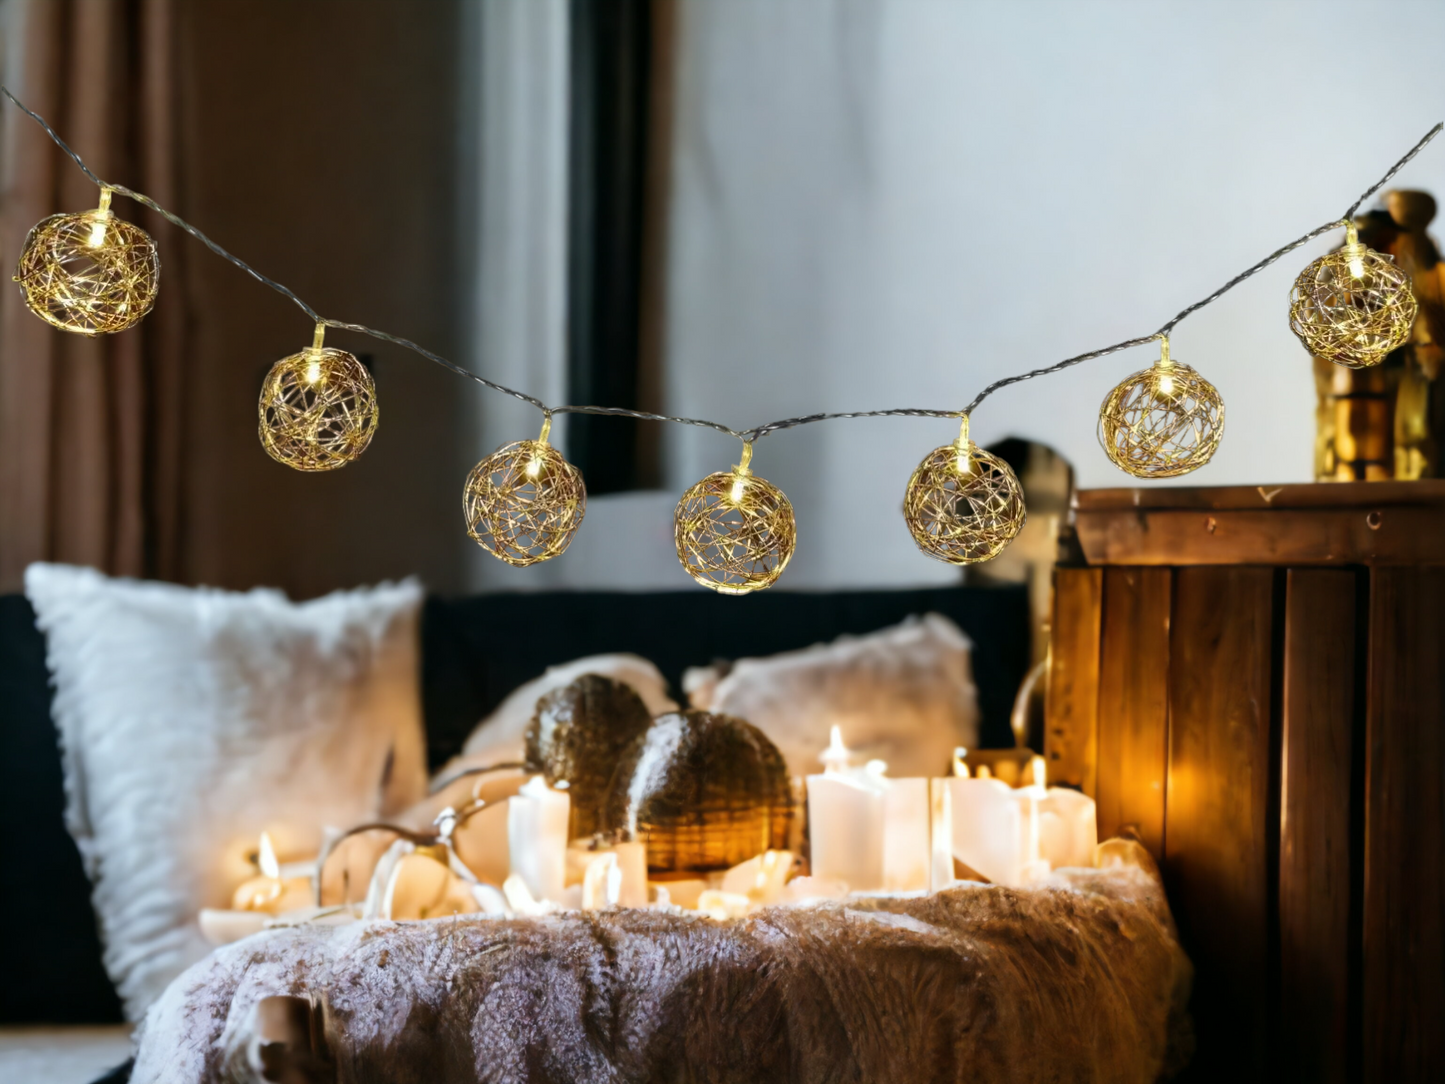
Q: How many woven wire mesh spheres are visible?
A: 7